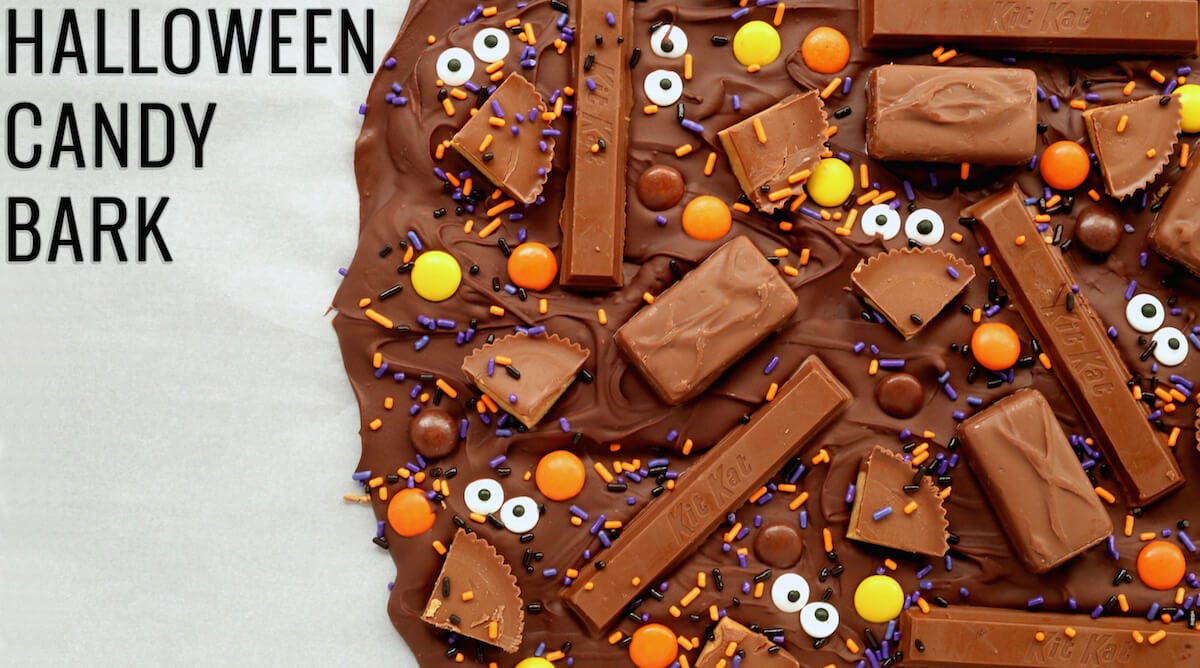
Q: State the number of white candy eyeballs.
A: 12